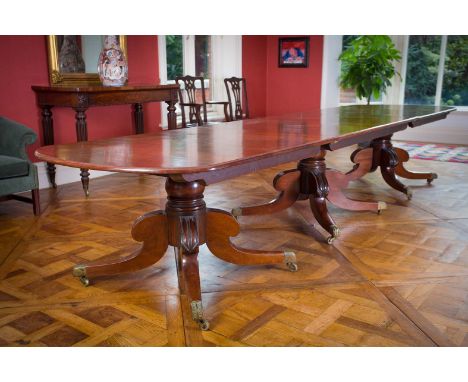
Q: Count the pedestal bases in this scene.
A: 3